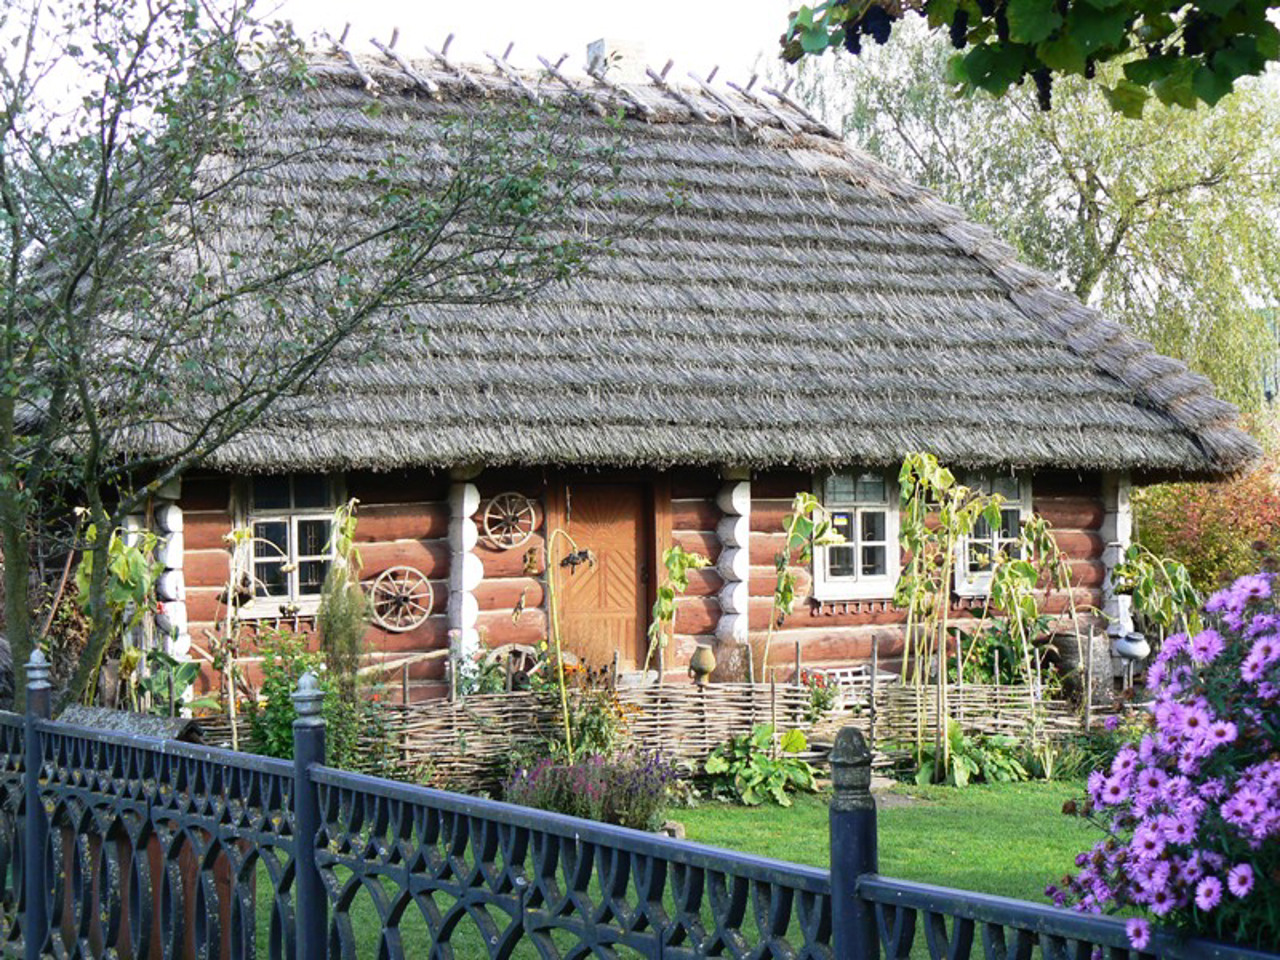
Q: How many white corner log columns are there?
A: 4